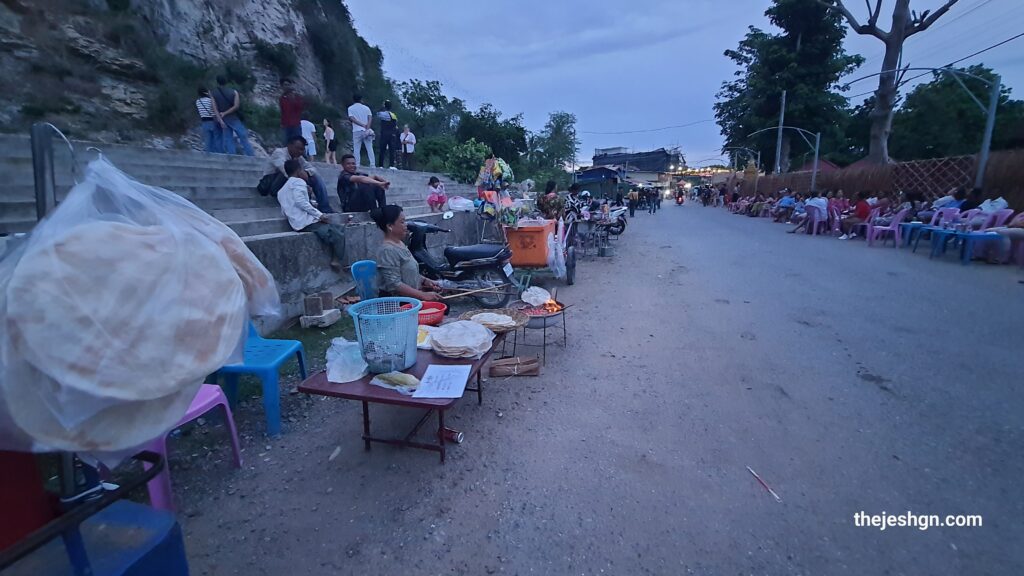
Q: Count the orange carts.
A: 1